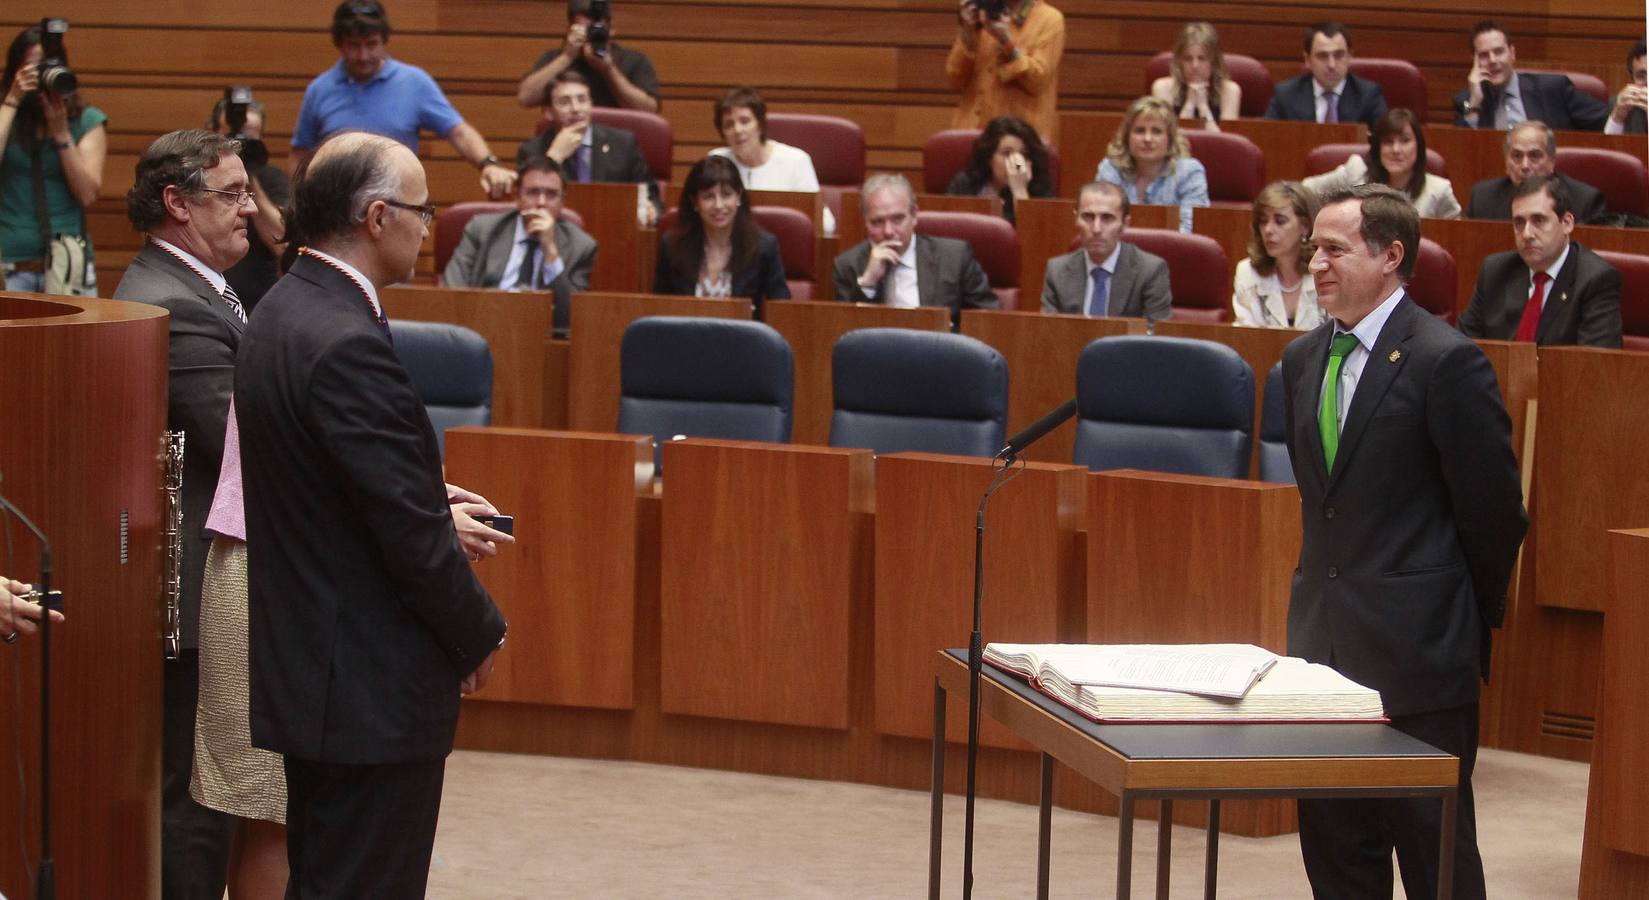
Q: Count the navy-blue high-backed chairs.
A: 5